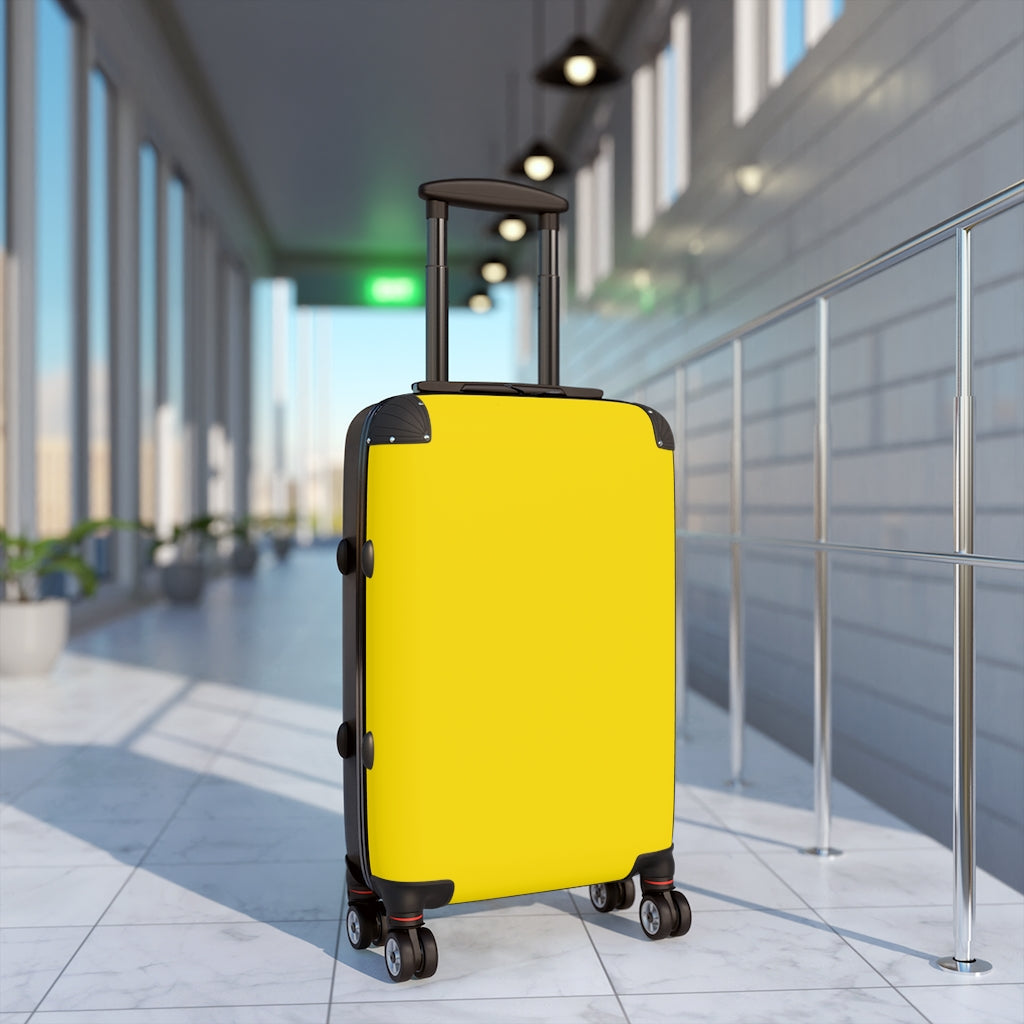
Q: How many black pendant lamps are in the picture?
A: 5